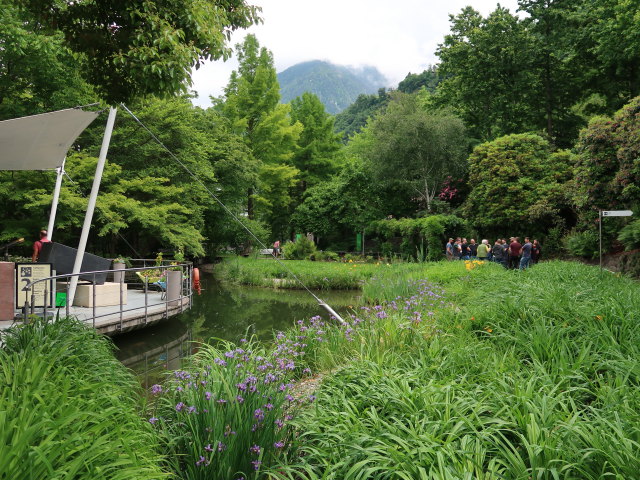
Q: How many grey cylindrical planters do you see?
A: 2